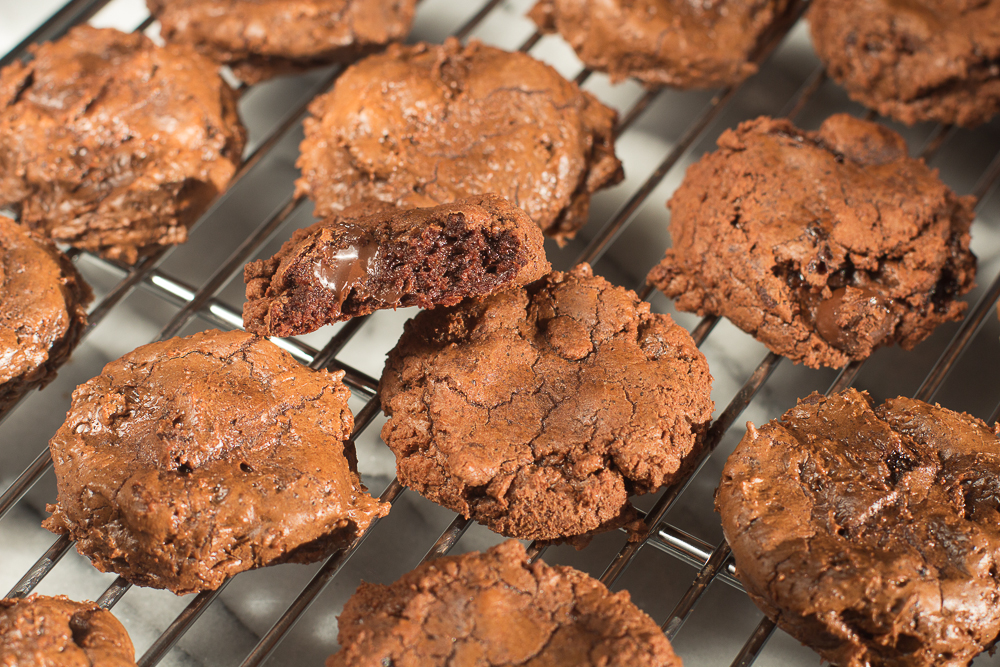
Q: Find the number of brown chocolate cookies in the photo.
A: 13